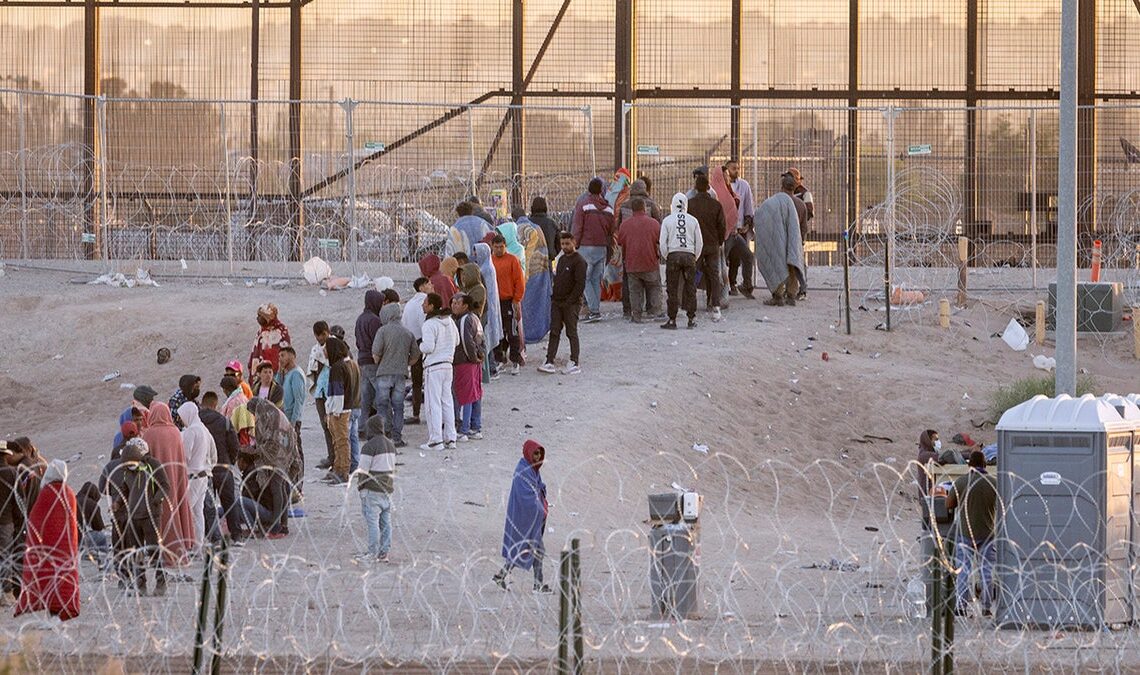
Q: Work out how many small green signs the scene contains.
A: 5